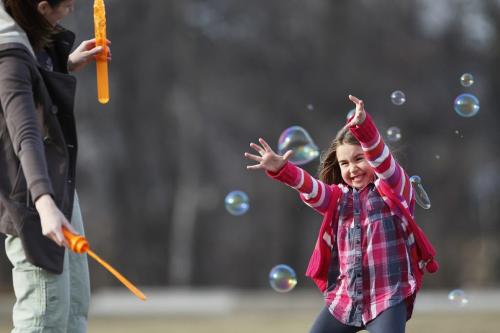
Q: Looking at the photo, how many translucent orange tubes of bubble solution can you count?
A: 1